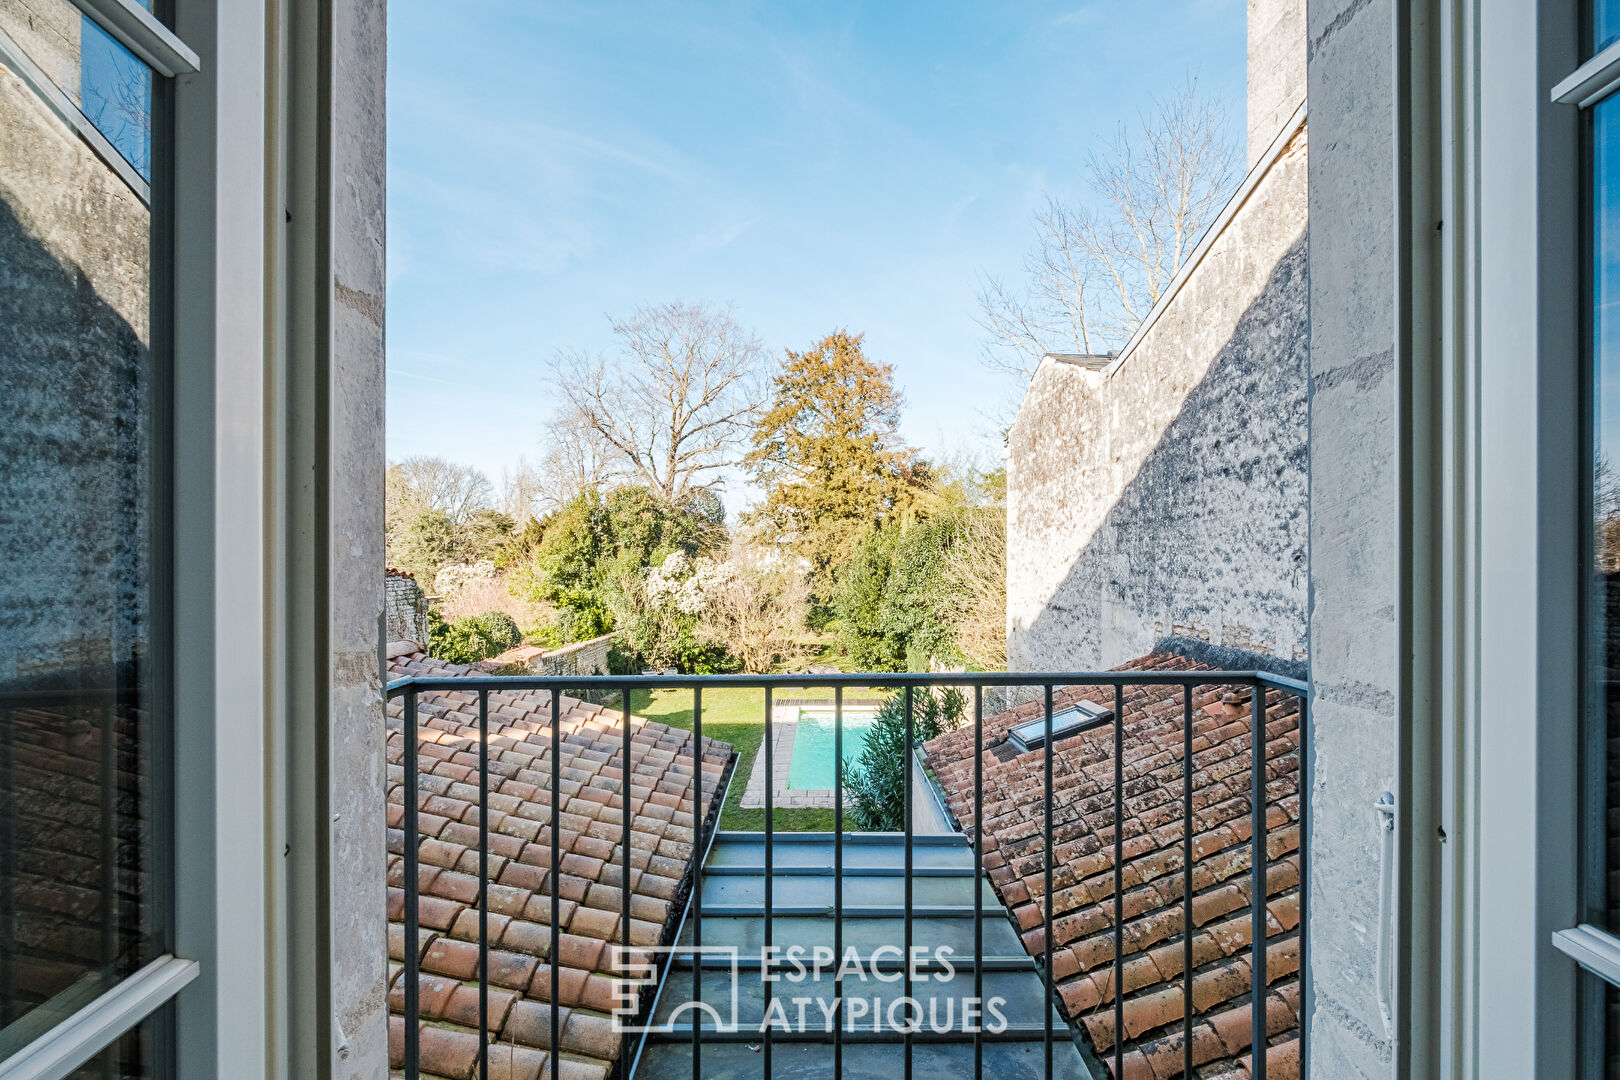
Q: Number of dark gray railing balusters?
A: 14